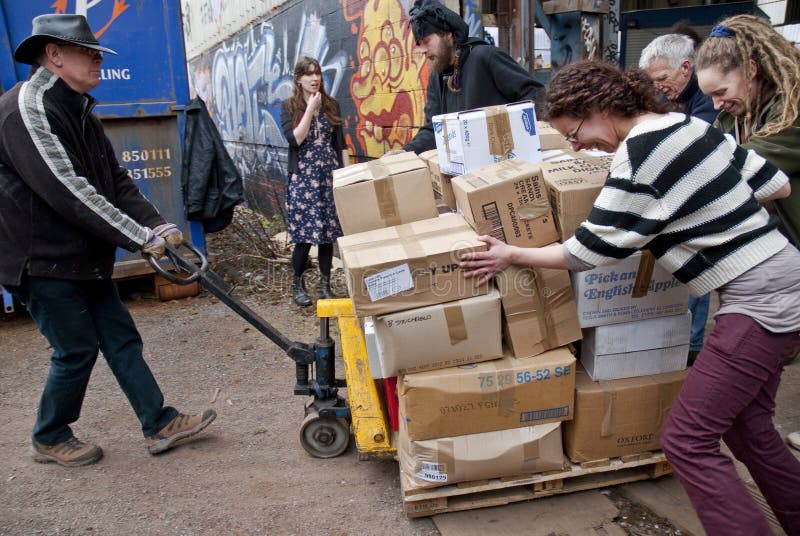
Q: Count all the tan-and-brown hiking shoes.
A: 2